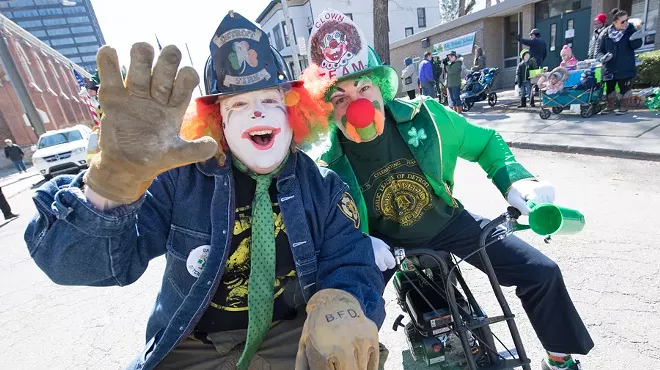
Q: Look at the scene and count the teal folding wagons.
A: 1